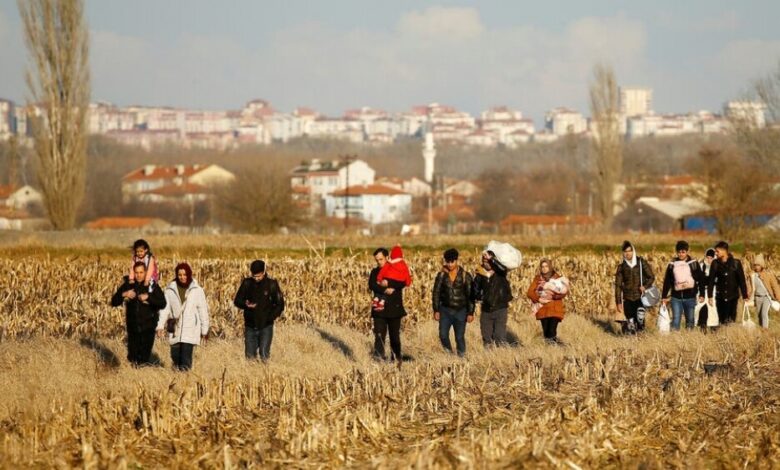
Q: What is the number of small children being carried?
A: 3